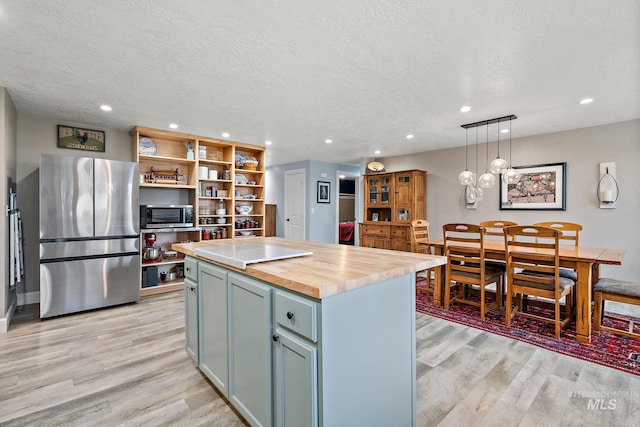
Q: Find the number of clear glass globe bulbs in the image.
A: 5